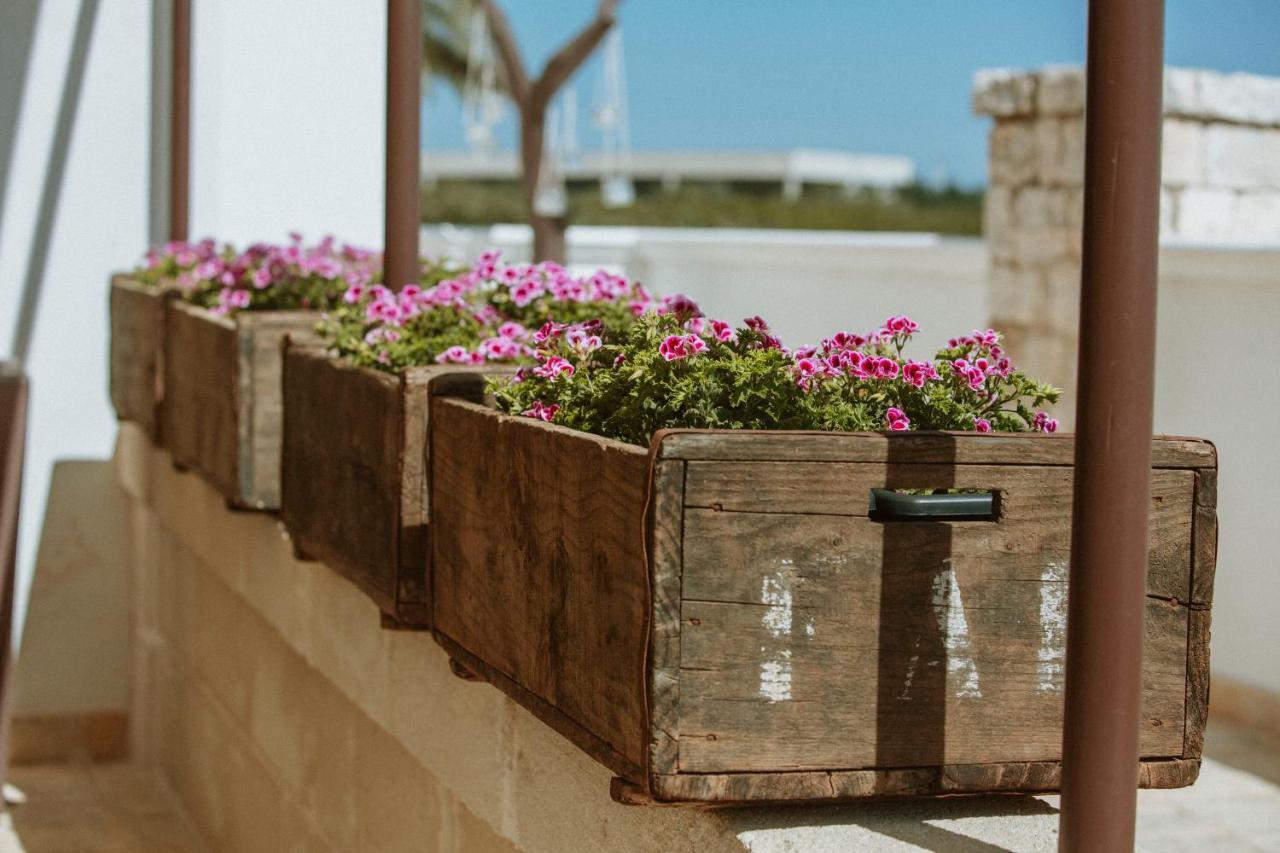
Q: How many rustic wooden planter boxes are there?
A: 4